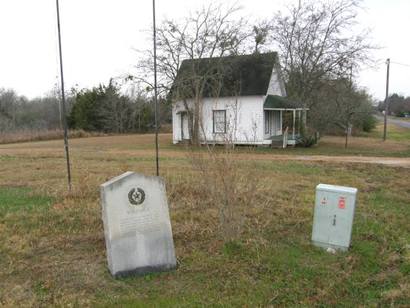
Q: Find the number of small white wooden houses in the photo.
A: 1